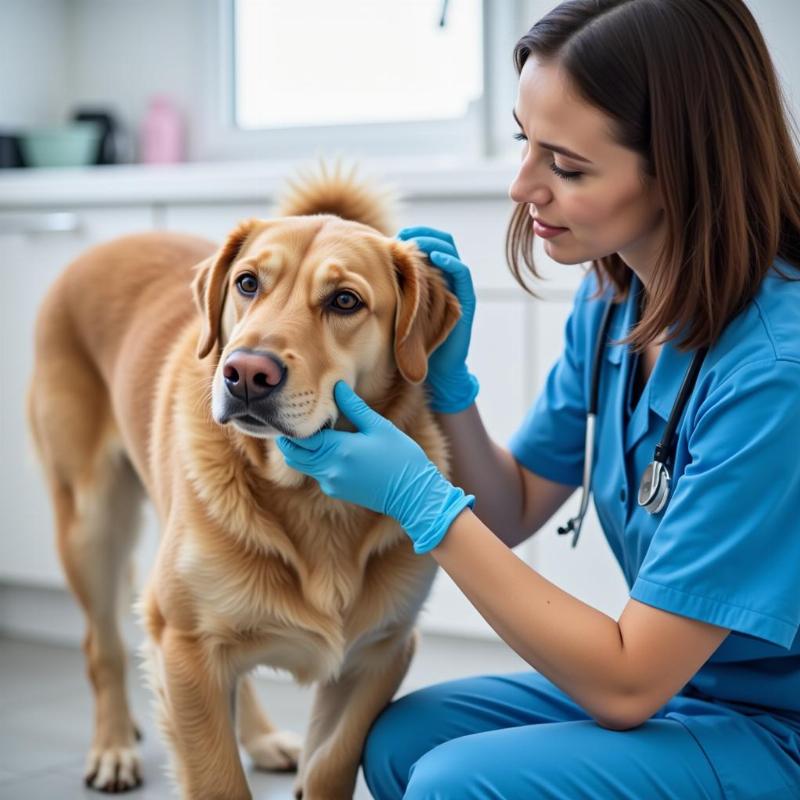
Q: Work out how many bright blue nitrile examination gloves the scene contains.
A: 2